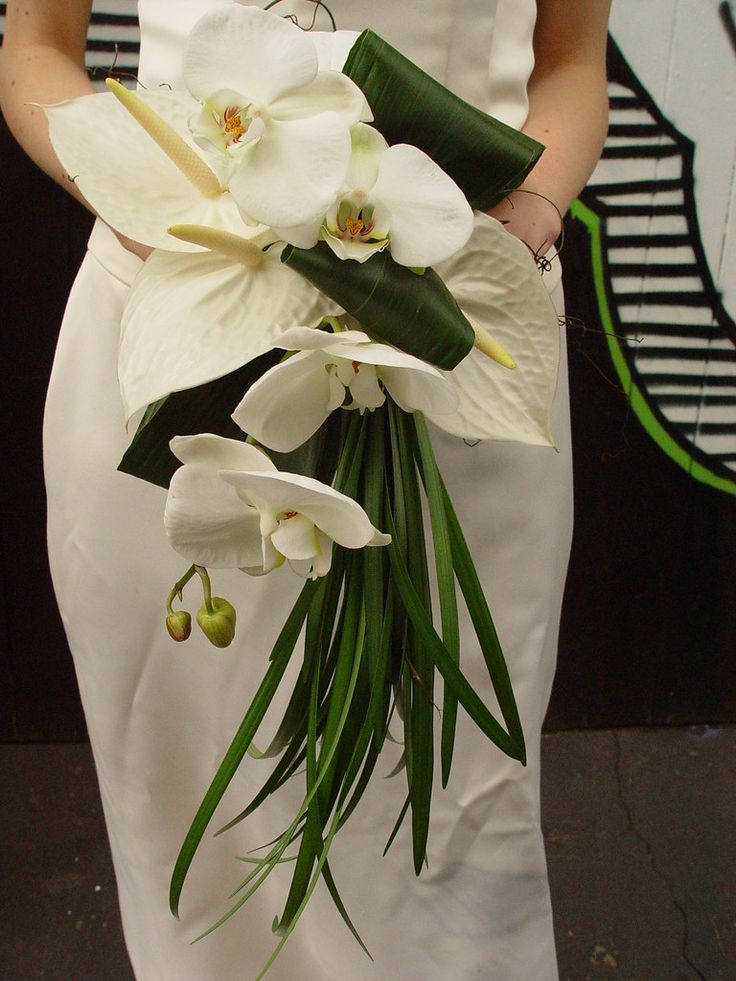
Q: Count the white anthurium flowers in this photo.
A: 3